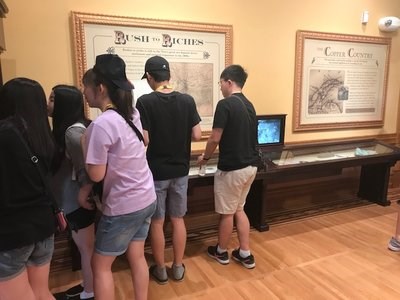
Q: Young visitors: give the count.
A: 5